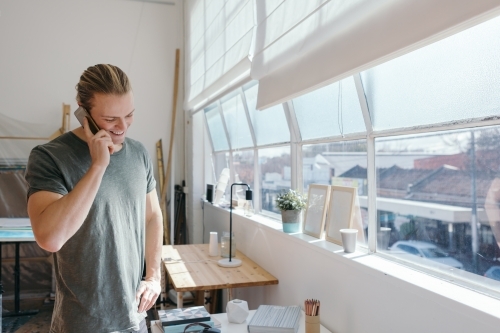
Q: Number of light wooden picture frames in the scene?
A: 2